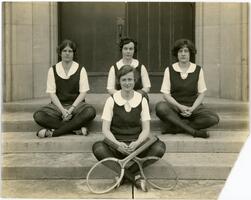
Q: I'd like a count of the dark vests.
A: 4